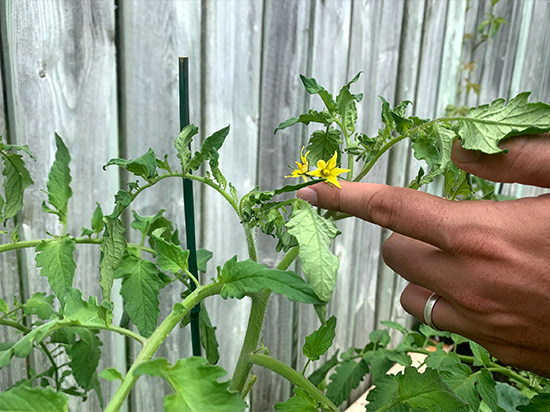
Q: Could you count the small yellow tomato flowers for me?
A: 2